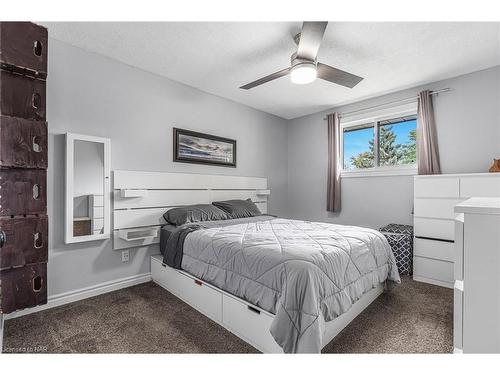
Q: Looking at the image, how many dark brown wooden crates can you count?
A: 6